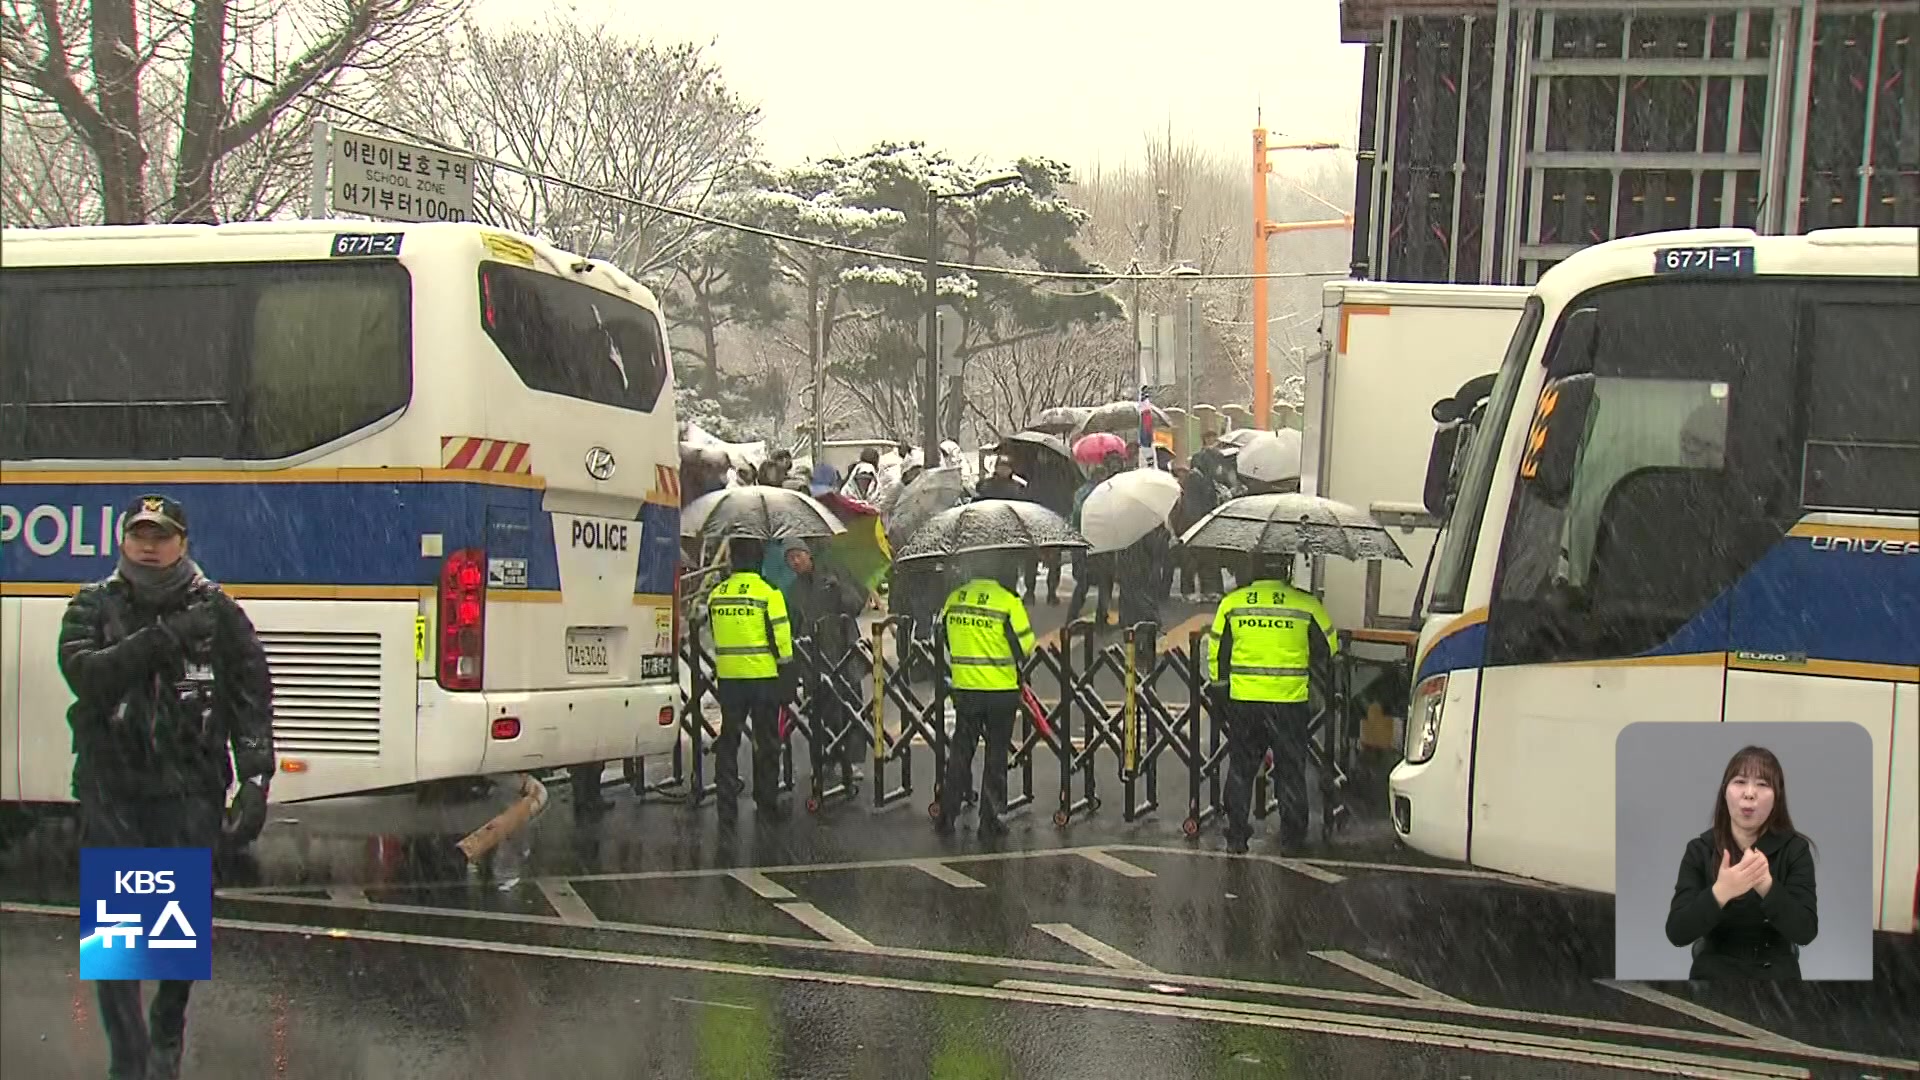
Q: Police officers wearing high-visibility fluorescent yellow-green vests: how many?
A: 3